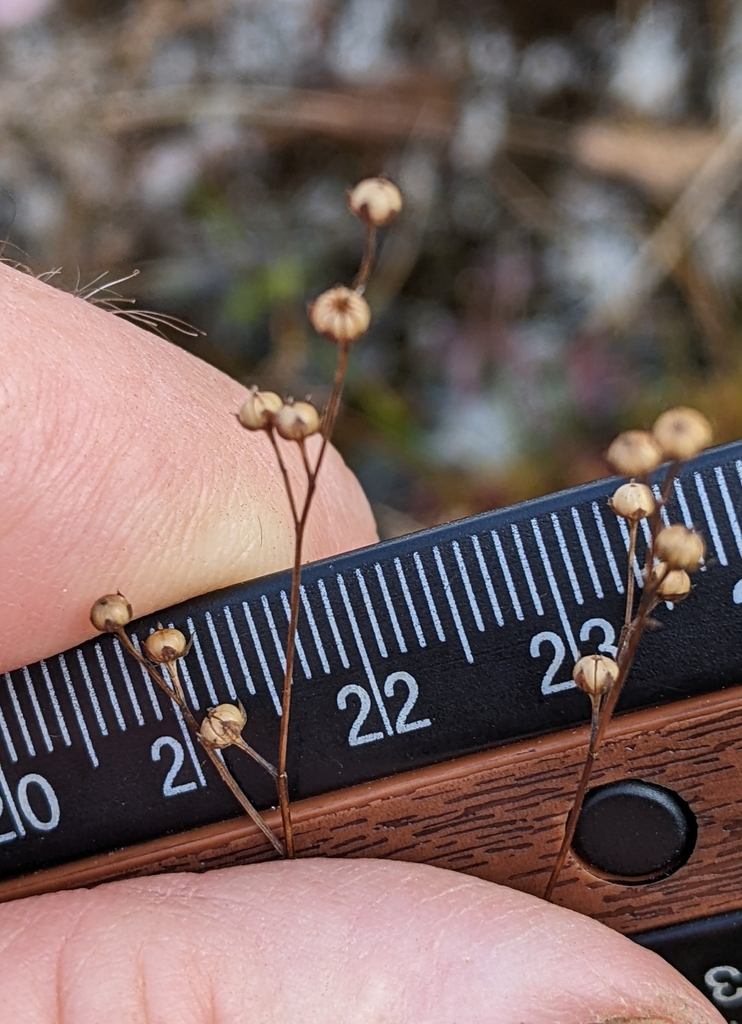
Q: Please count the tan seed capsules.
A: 13